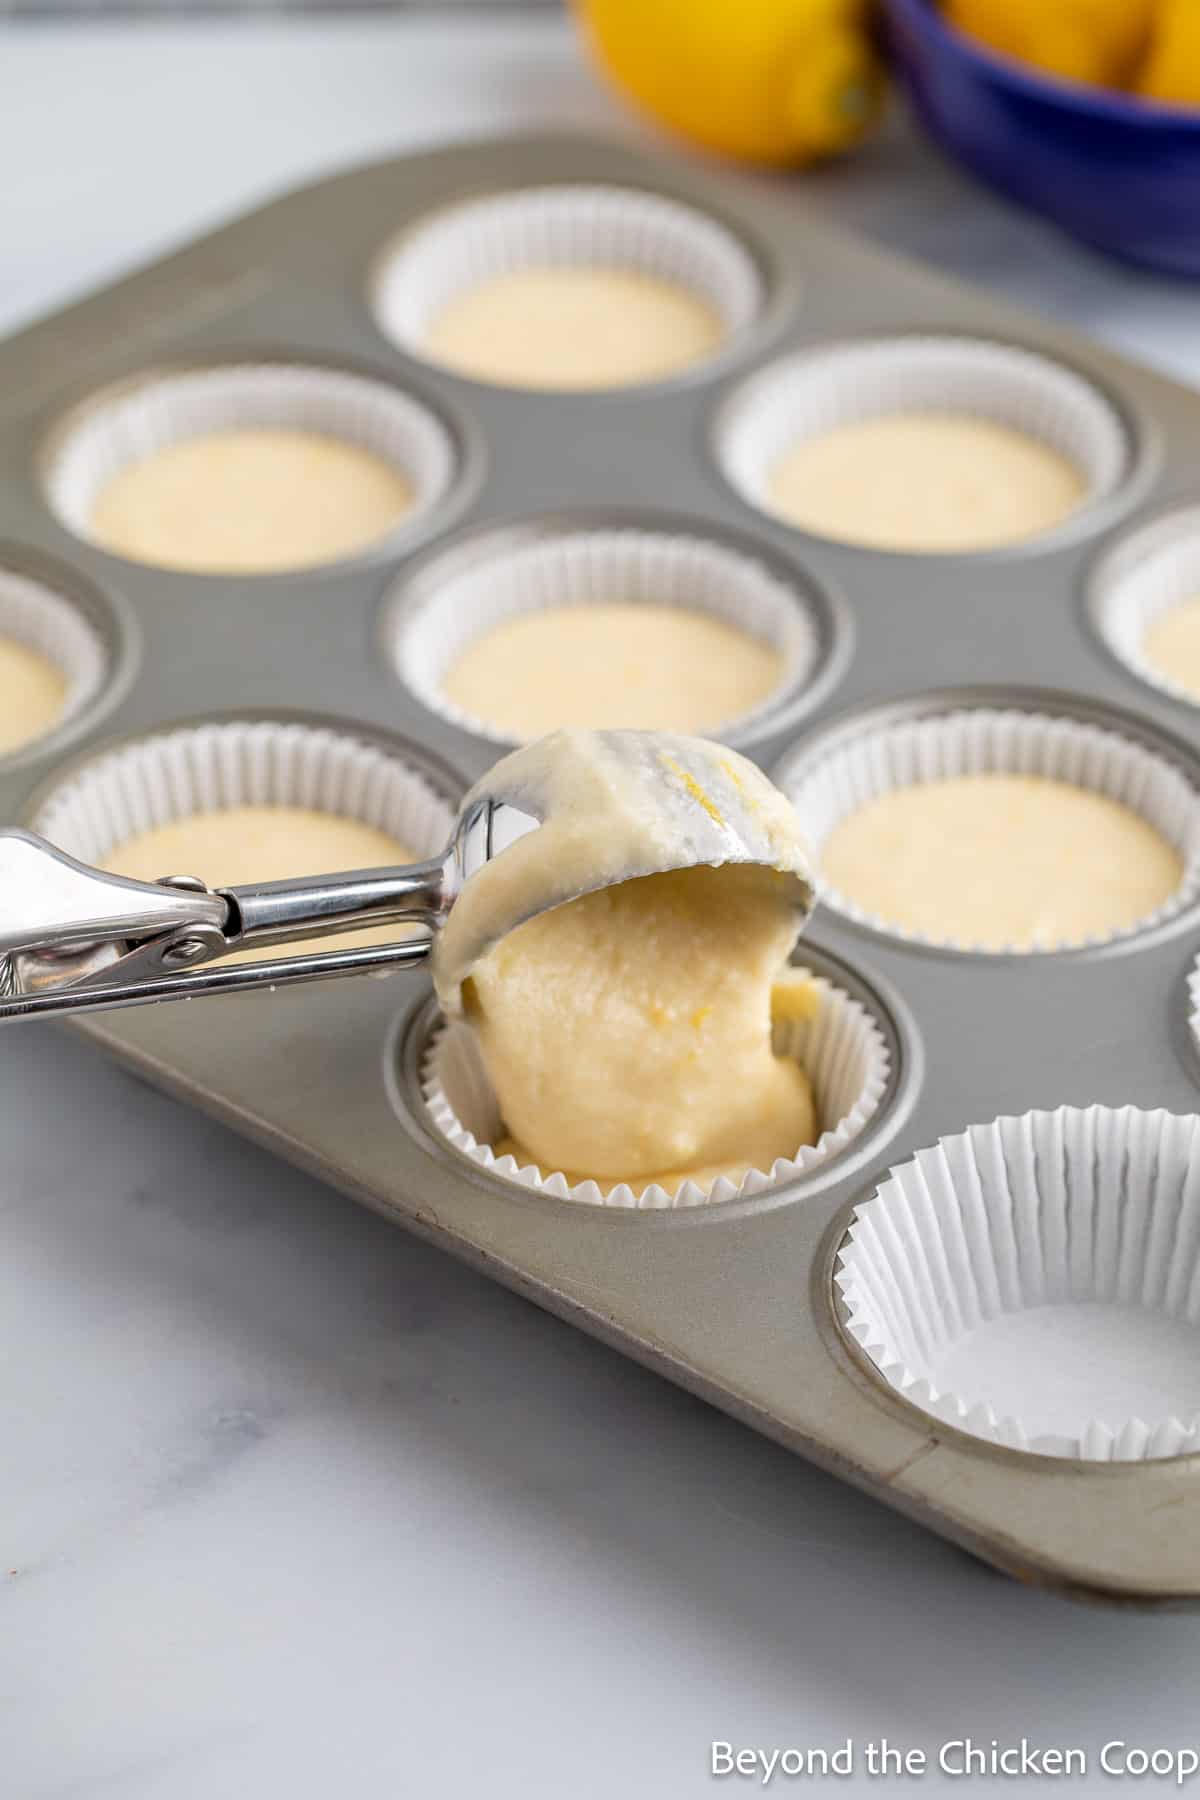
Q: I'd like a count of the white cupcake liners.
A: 11